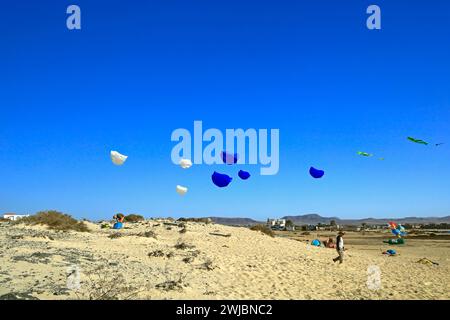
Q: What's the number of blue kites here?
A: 4